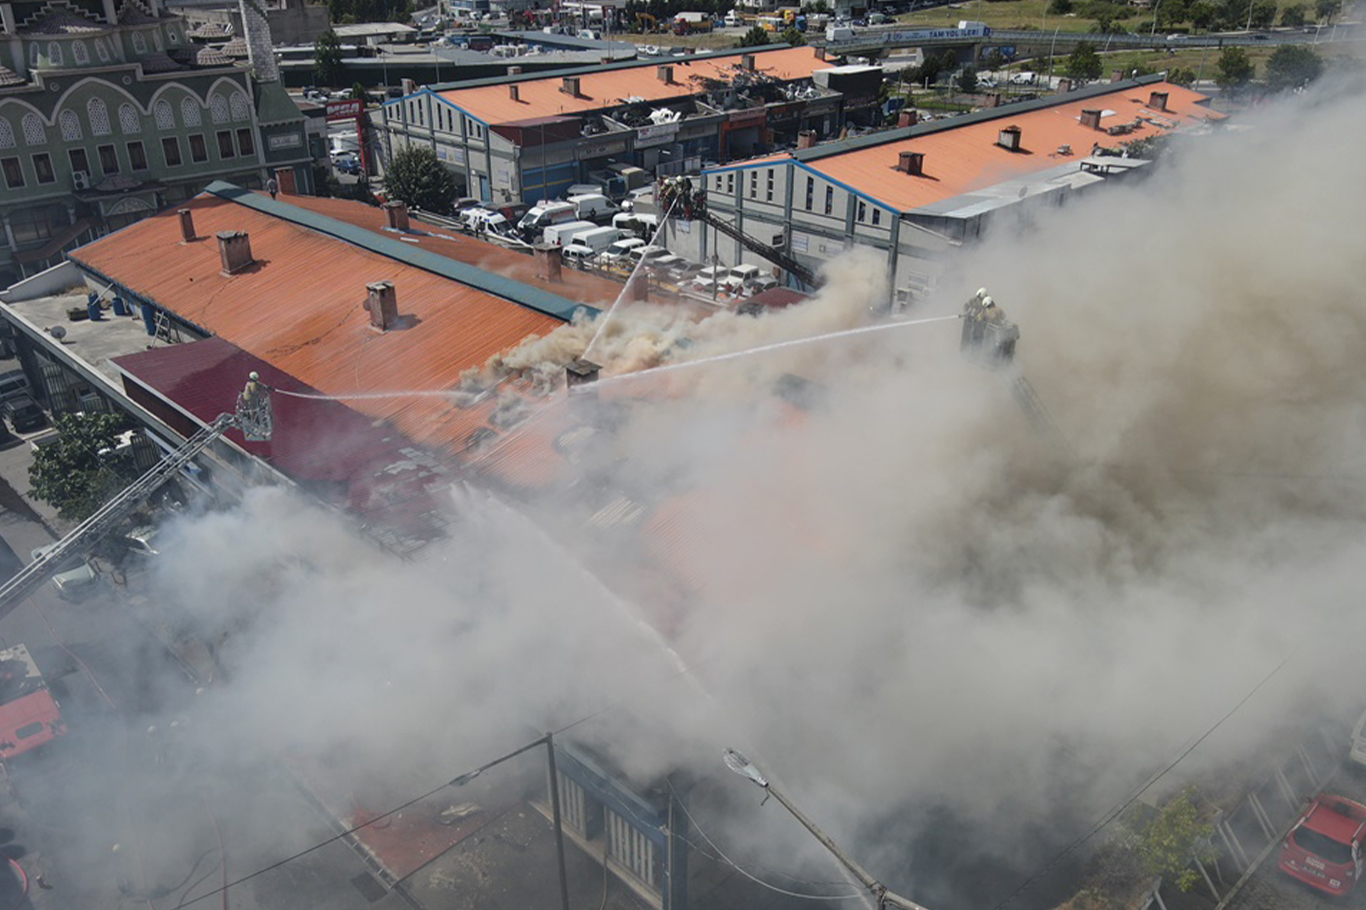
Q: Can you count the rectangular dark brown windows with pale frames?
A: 9